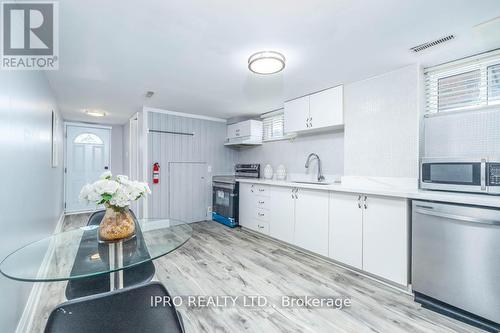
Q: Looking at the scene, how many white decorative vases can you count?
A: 2